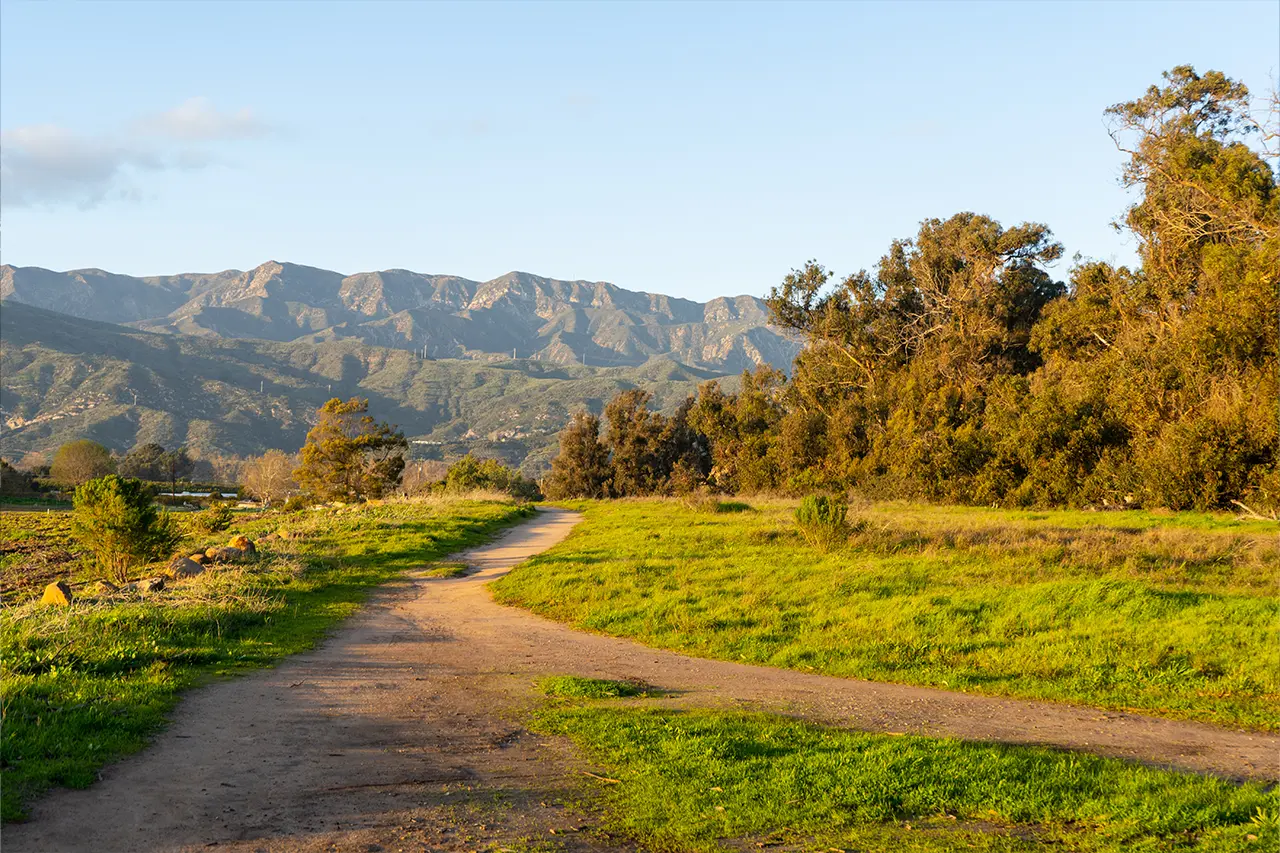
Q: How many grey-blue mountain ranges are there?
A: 1